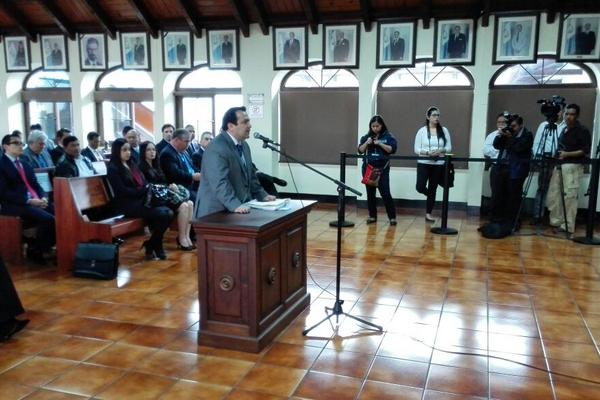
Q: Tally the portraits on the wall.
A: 12